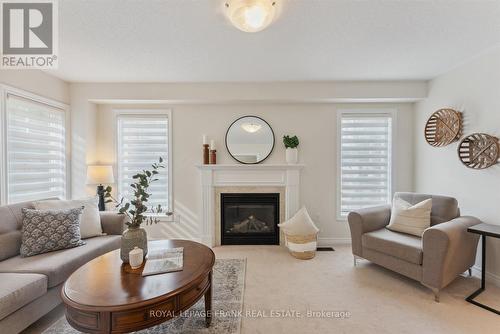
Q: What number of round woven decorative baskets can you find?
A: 2